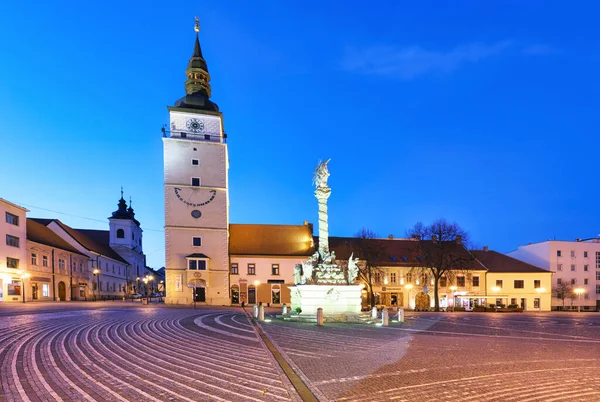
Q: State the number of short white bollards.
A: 7